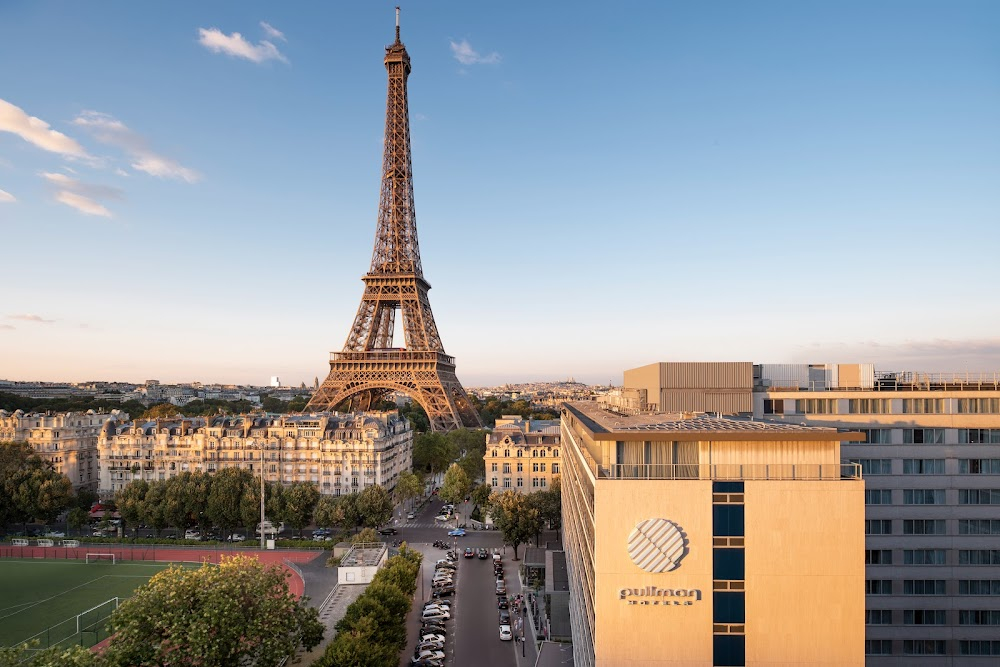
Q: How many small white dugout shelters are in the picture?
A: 3